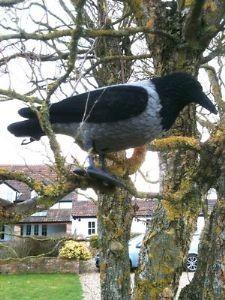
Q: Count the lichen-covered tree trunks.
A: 3